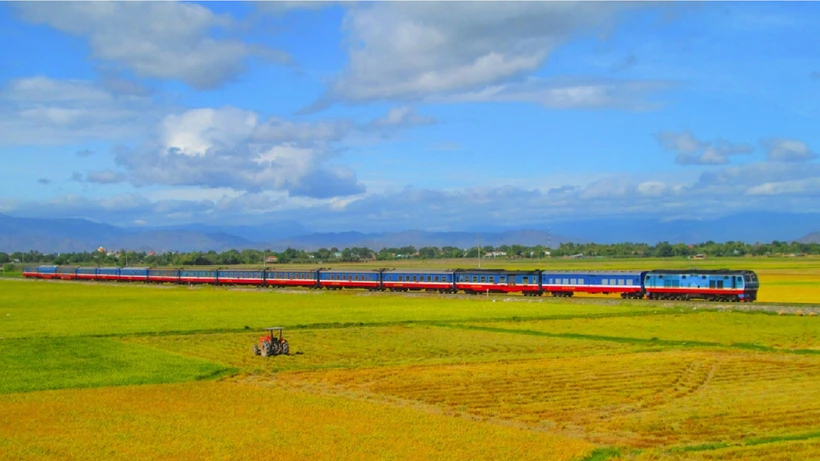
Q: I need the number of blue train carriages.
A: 14